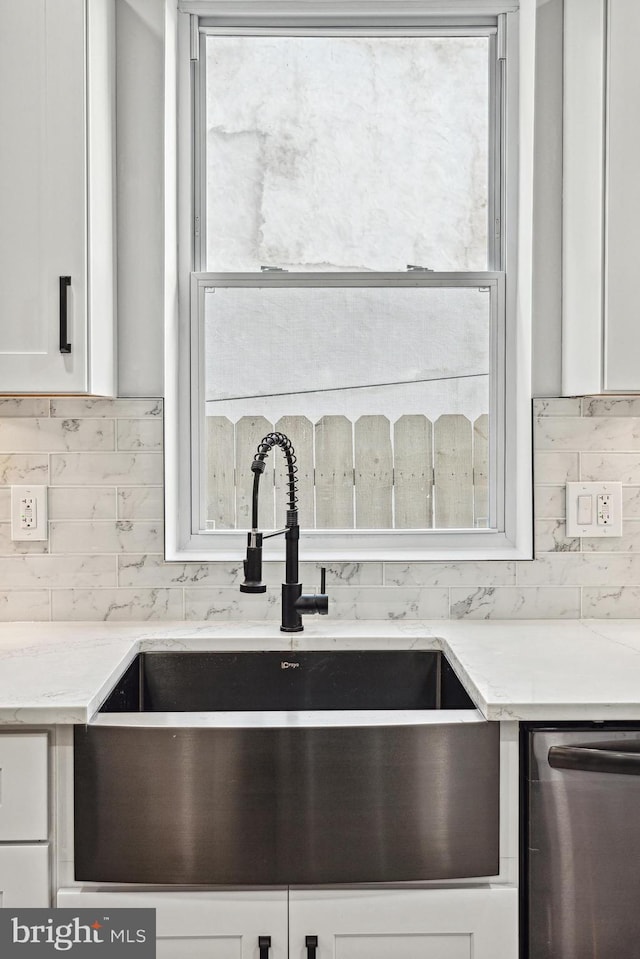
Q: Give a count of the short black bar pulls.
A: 3